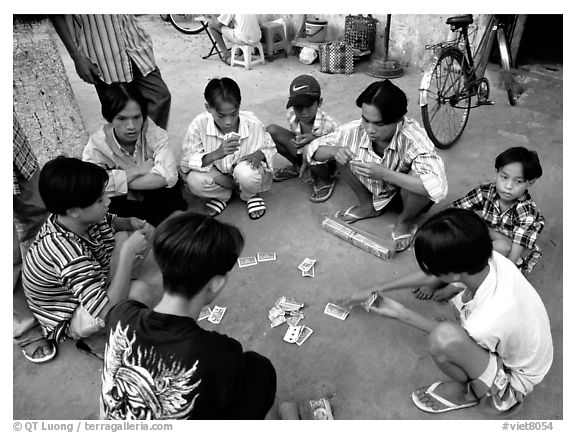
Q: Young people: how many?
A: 8